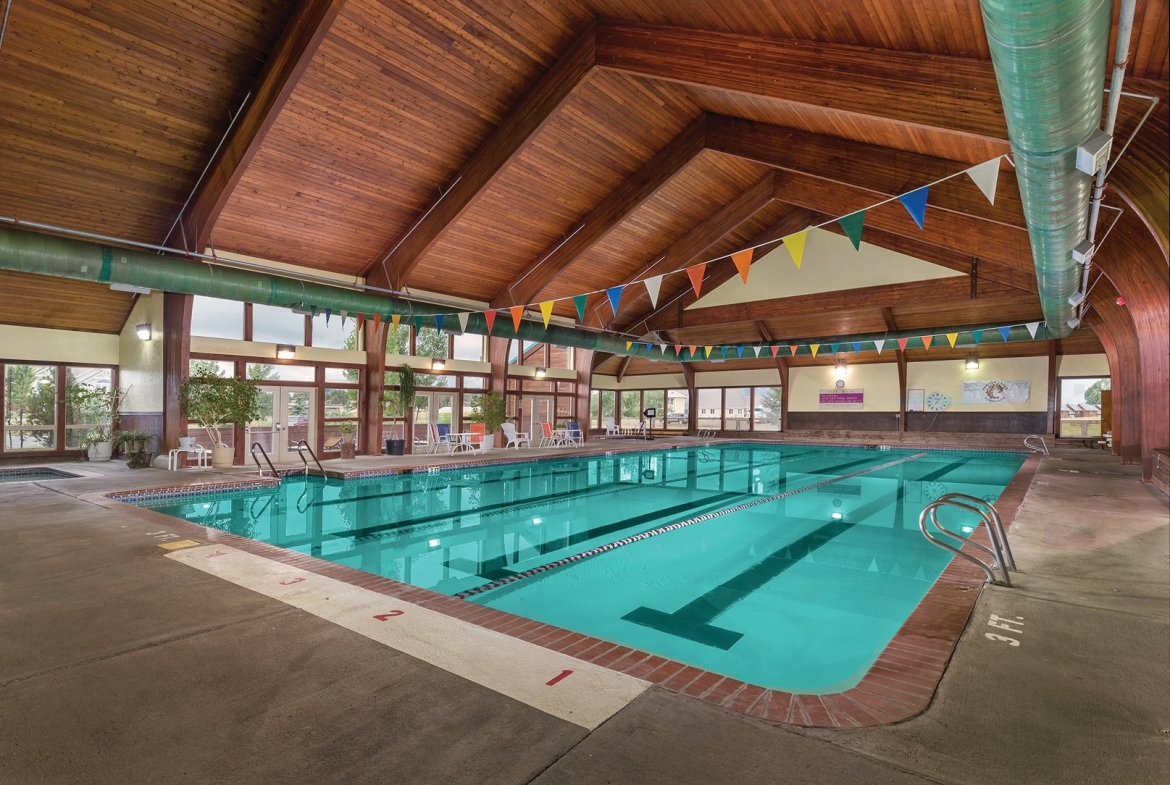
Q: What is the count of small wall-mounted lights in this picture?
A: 6